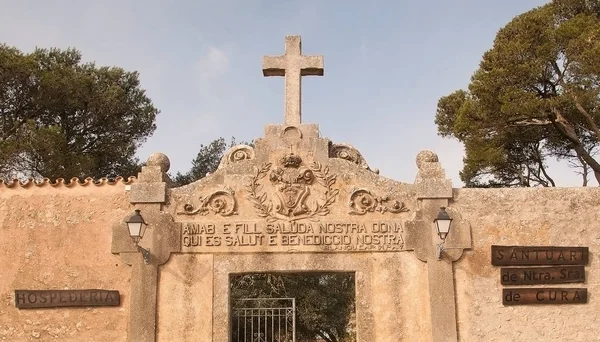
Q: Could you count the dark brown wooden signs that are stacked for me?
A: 3